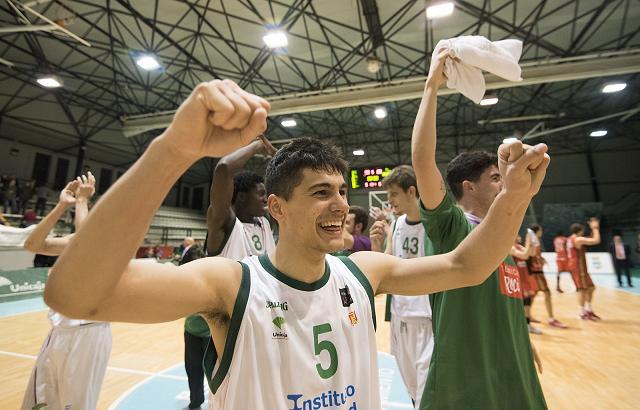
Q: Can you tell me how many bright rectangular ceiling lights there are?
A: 11